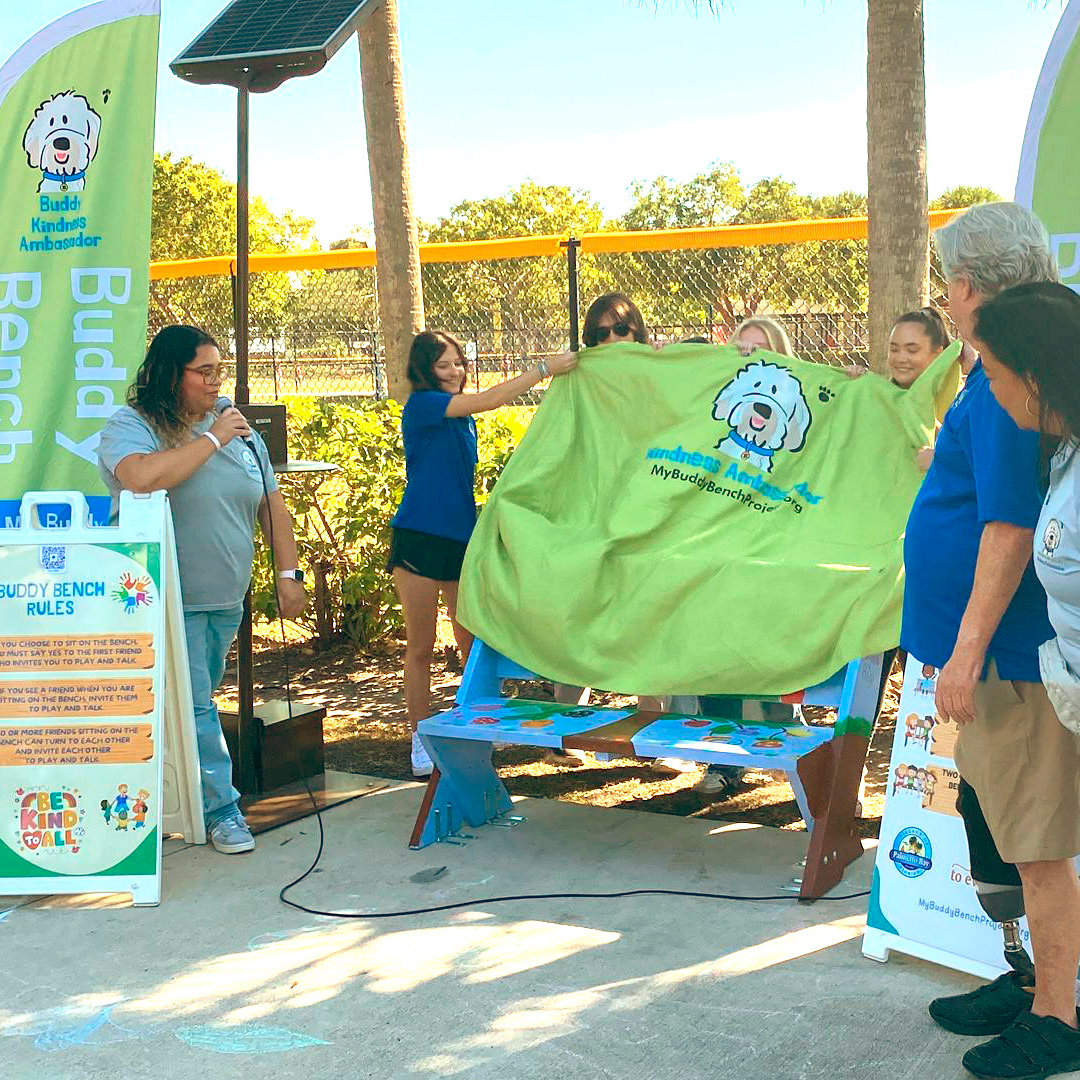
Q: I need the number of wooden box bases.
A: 1